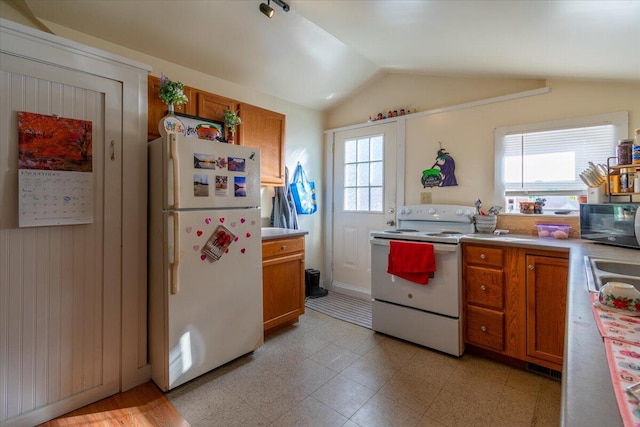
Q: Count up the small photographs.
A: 5